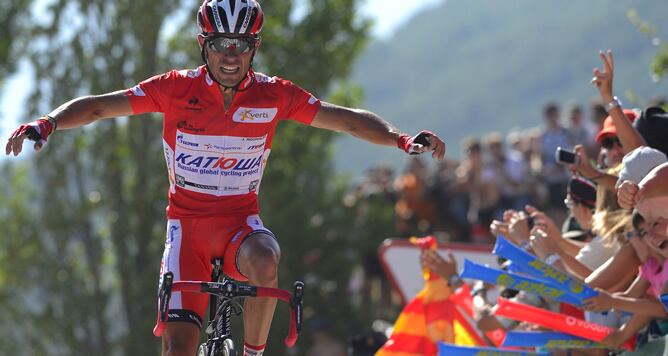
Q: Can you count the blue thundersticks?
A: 4